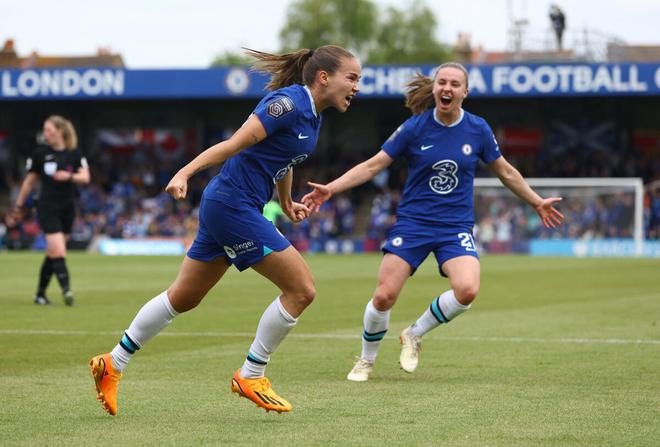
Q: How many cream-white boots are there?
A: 2